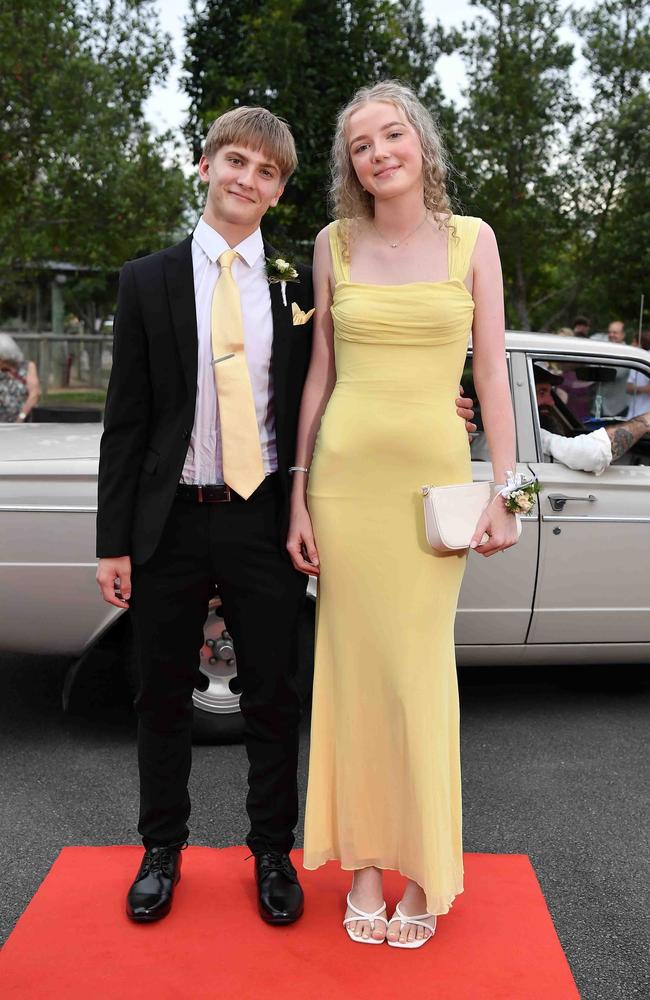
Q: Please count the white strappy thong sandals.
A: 2